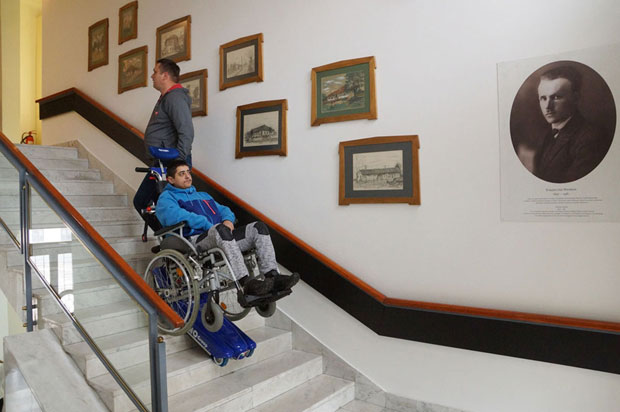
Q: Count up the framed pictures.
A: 9